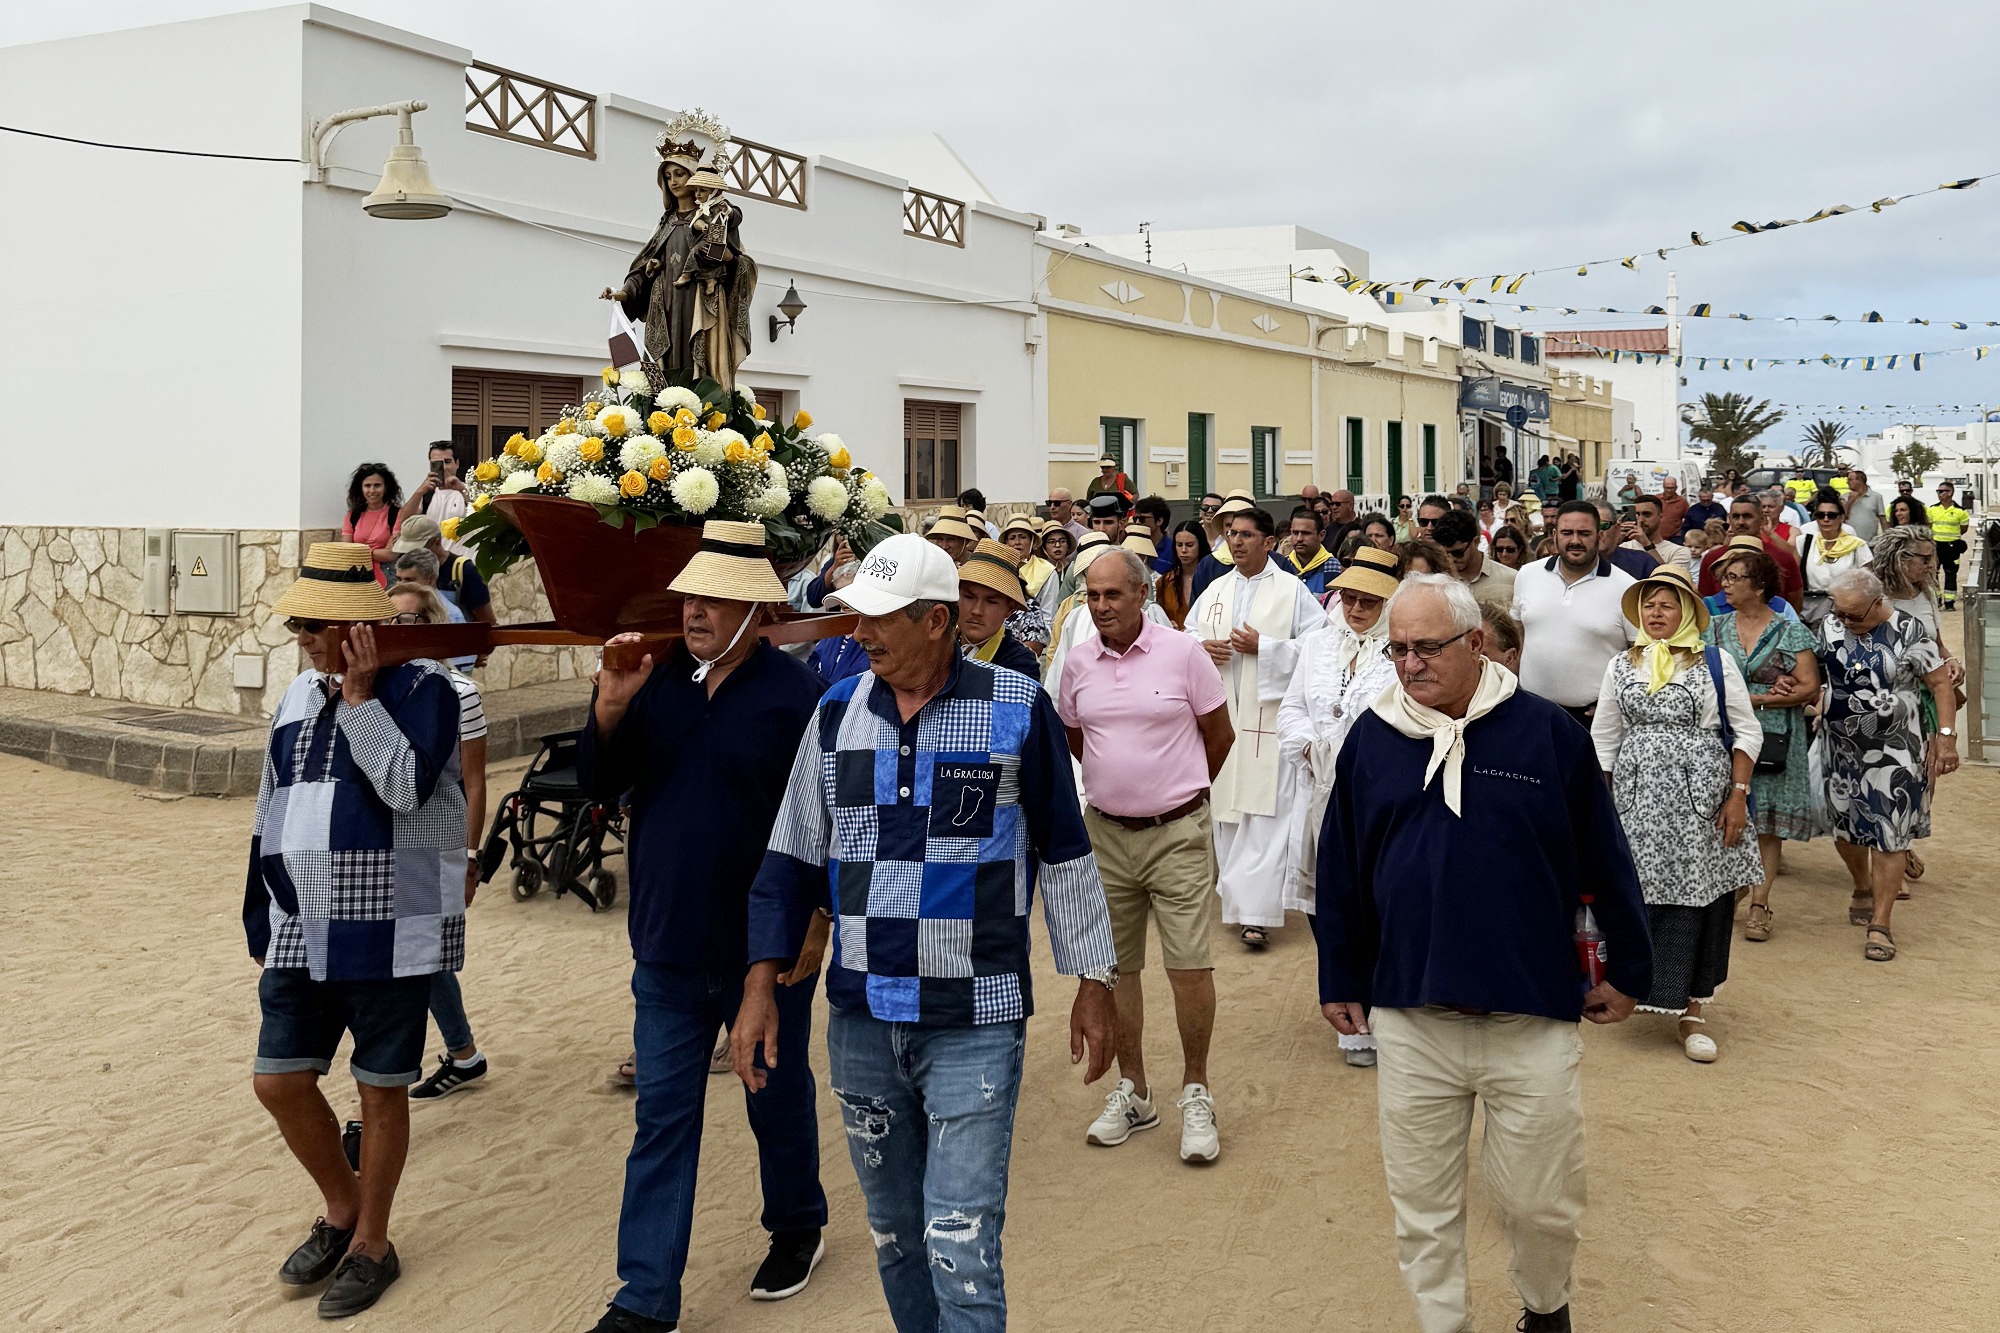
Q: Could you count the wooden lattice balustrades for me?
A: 3